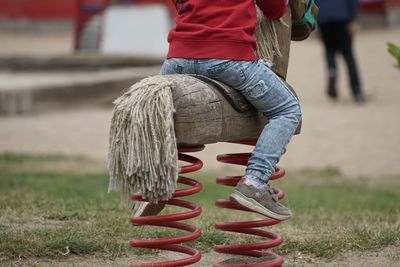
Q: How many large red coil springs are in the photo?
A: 2